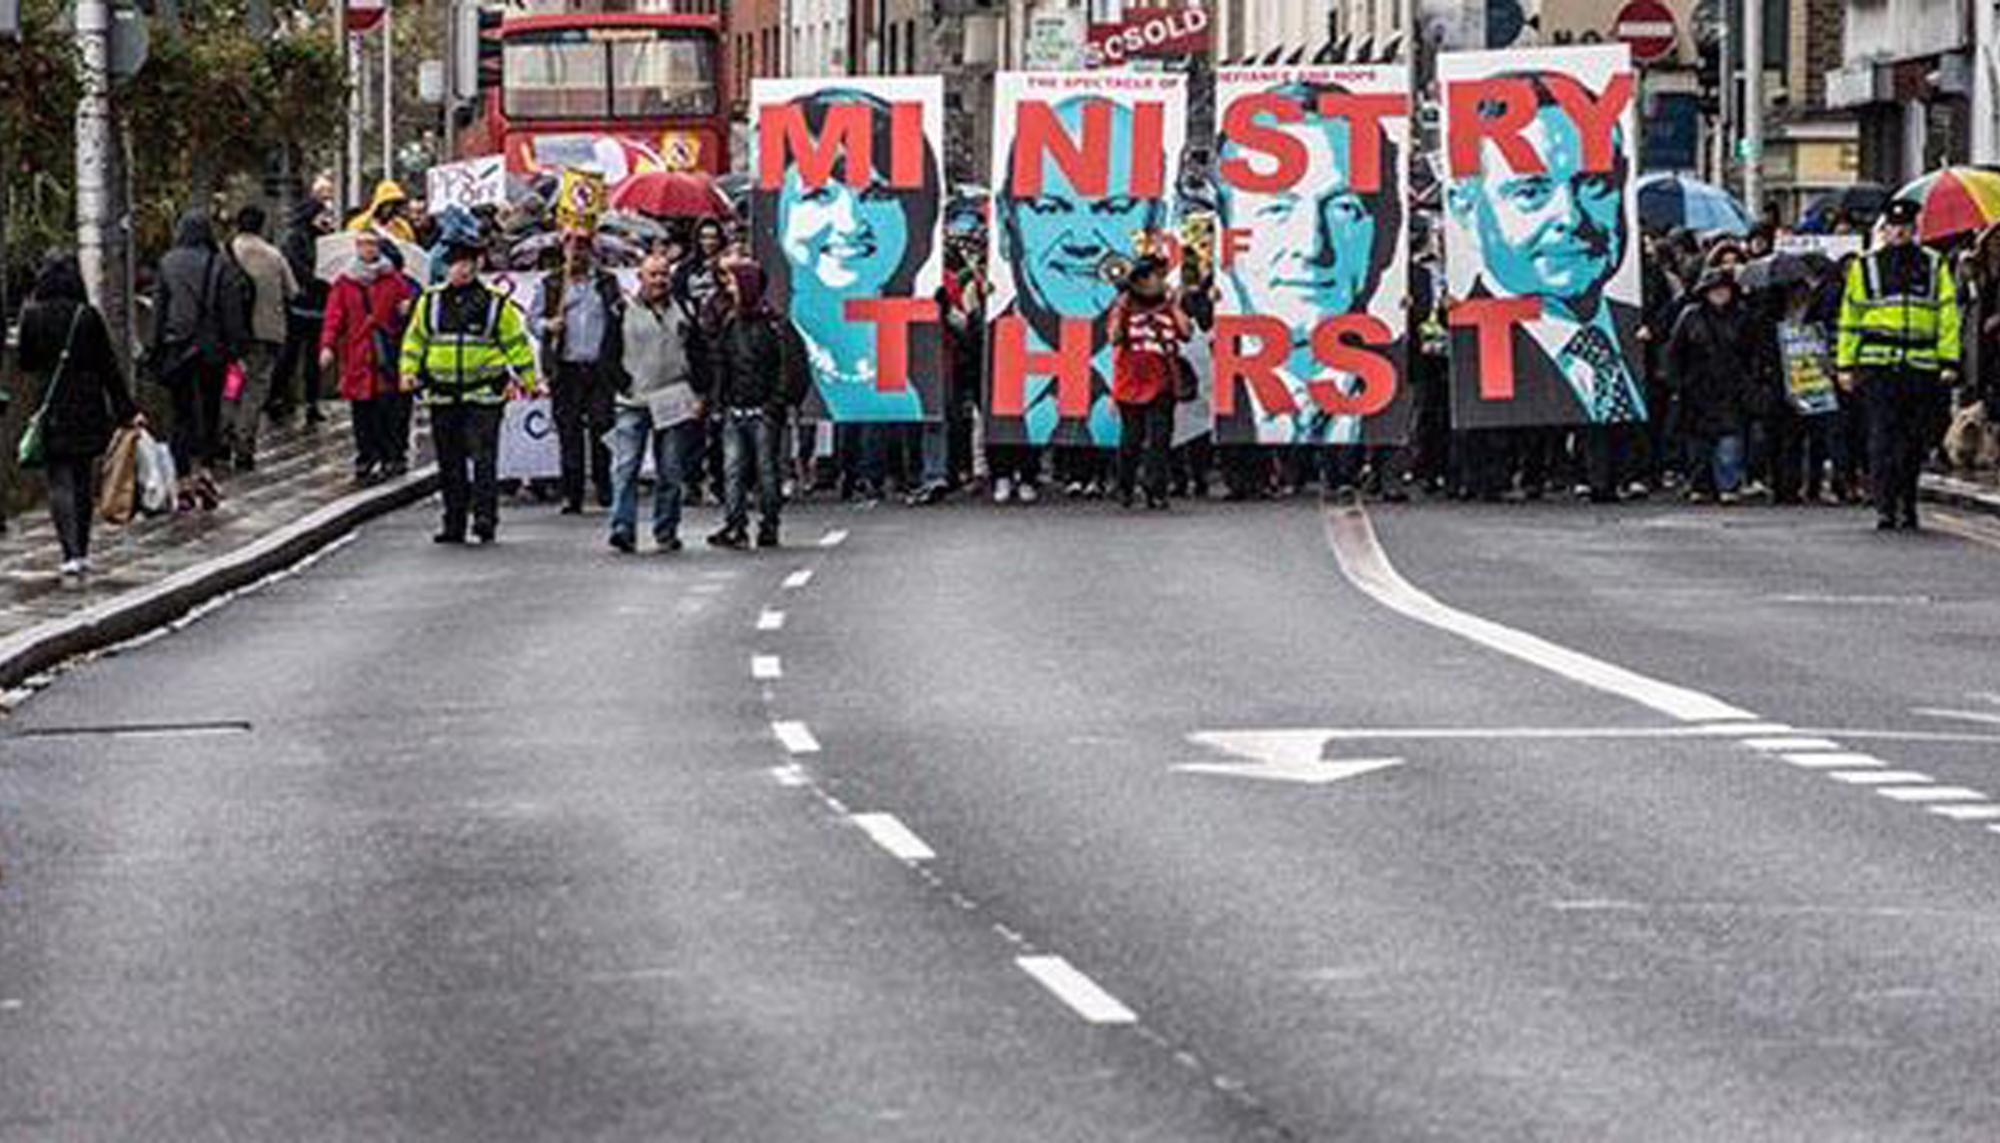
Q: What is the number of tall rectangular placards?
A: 4